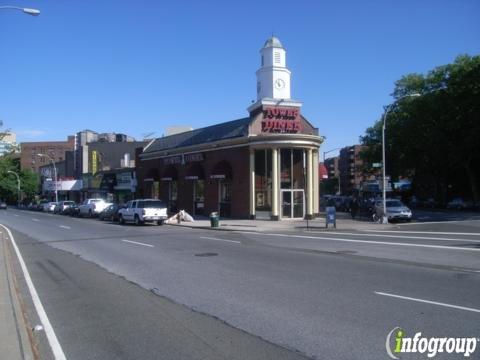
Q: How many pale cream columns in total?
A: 4